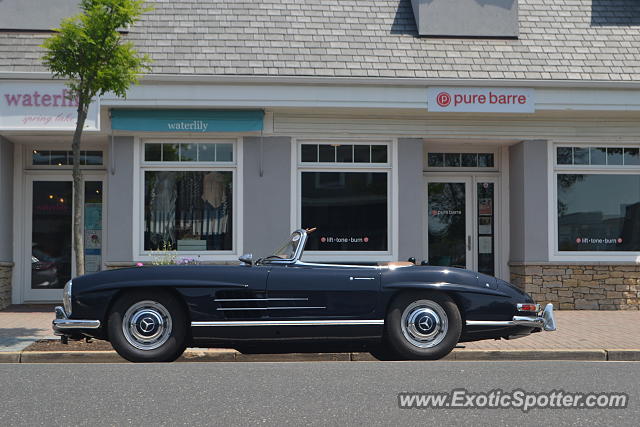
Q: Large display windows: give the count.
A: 3